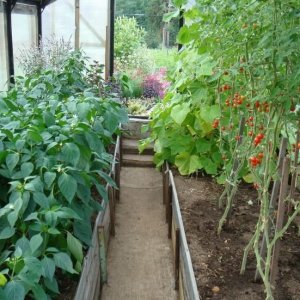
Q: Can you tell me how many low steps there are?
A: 2